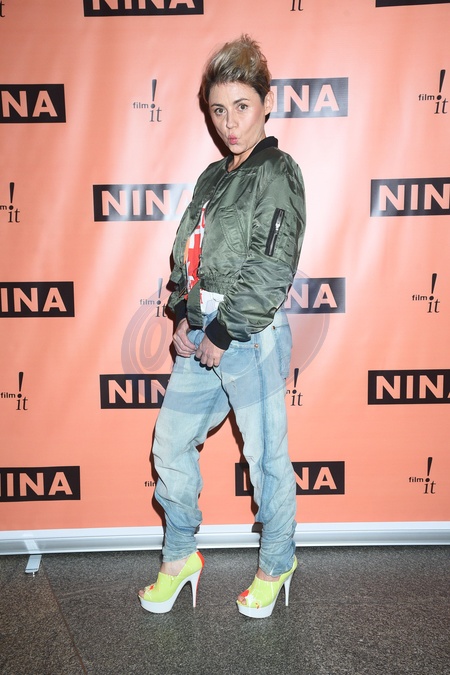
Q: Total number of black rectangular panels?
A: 12